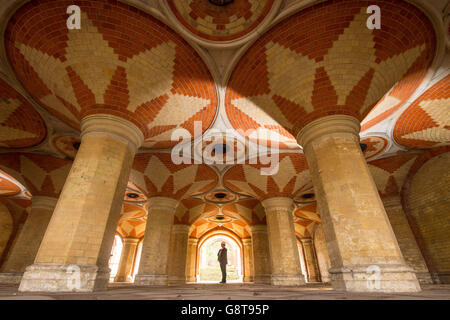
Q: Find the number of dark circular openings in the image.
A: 8